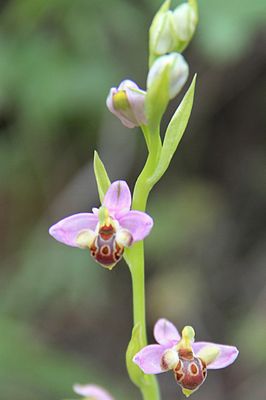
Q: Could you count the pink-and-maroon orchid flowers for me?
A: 2